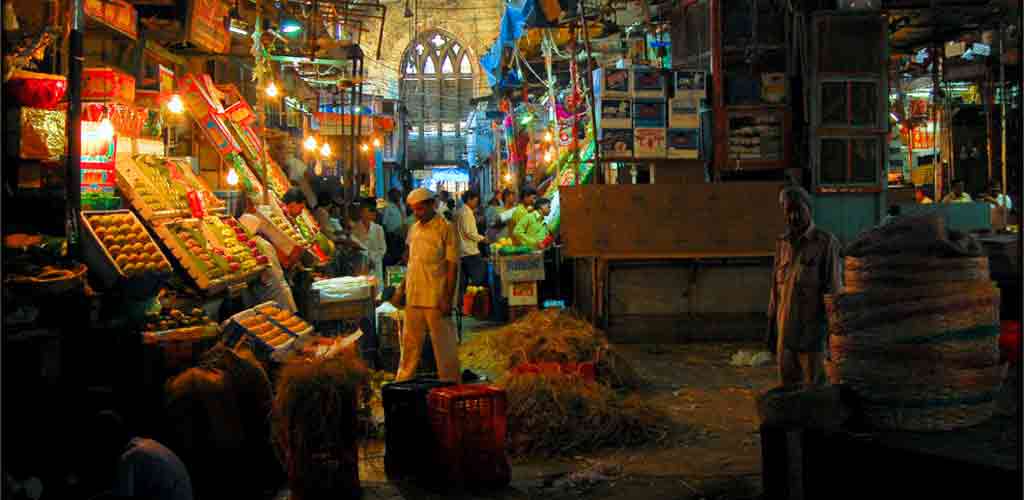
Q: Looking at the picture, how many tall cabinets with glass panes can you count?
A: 1